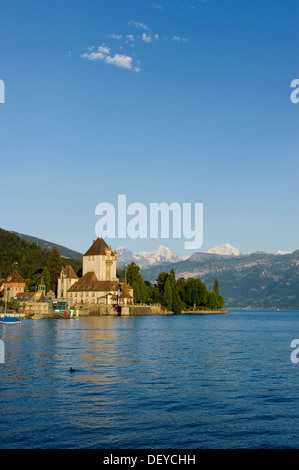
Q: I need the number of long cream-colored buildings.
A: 1